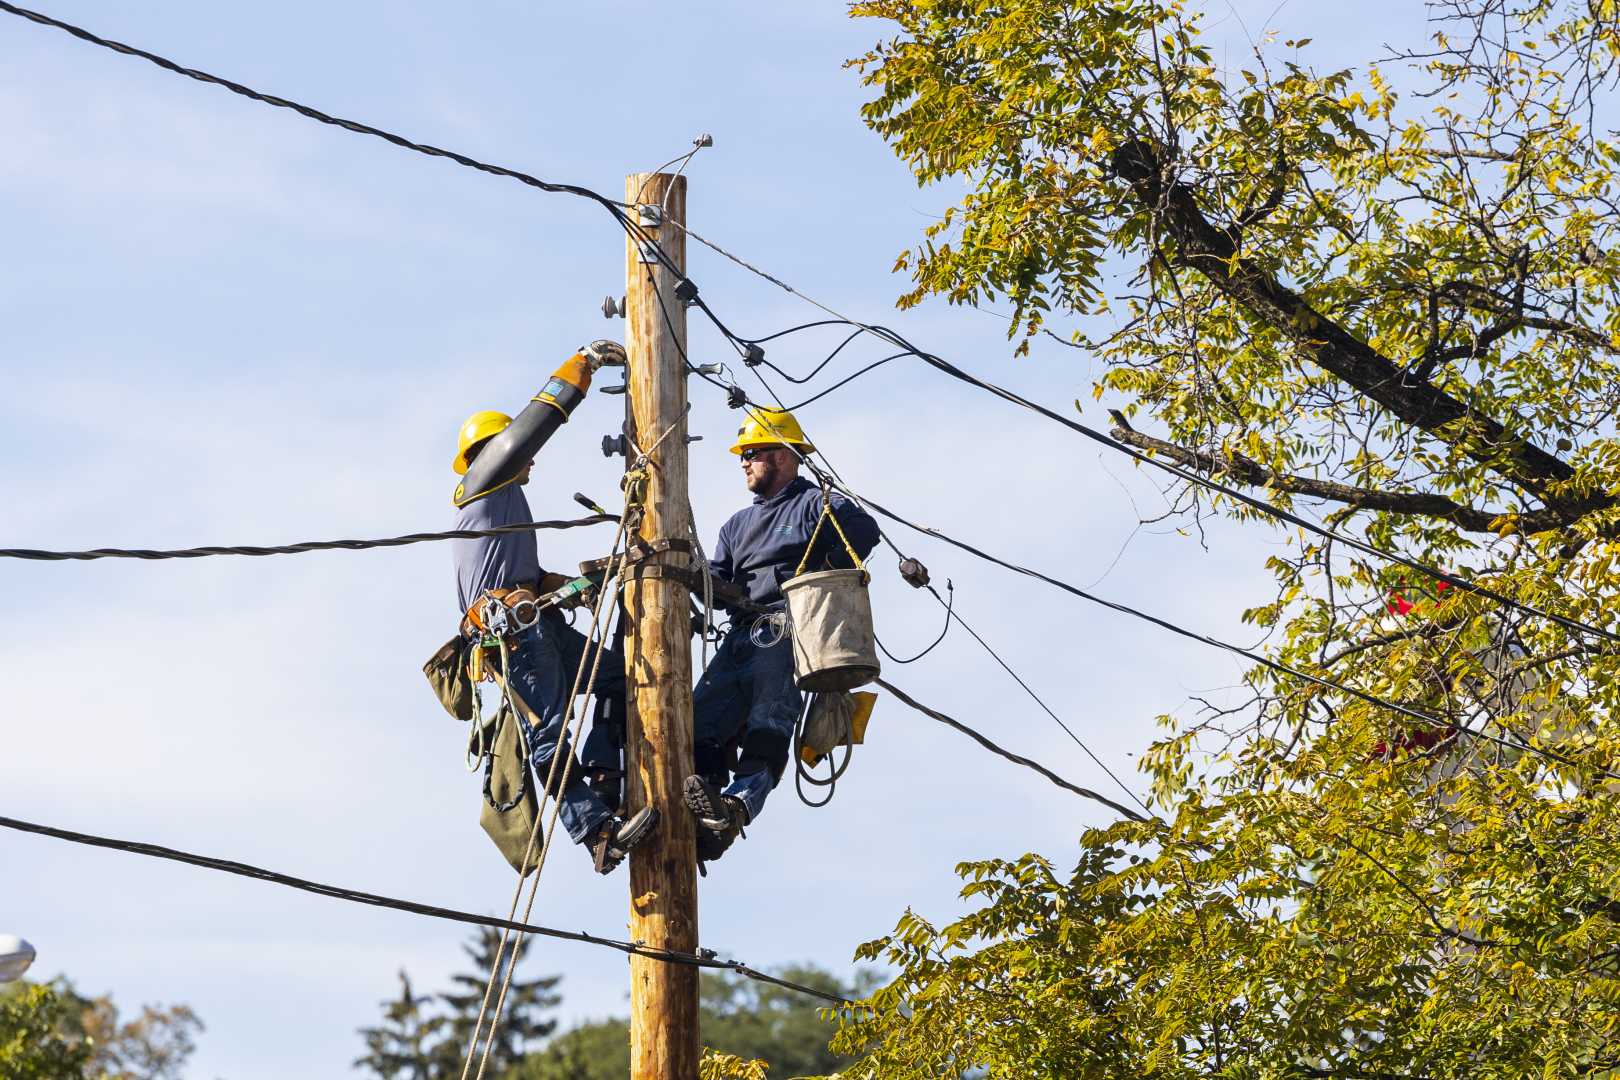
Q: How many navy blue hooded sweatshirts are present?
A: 1